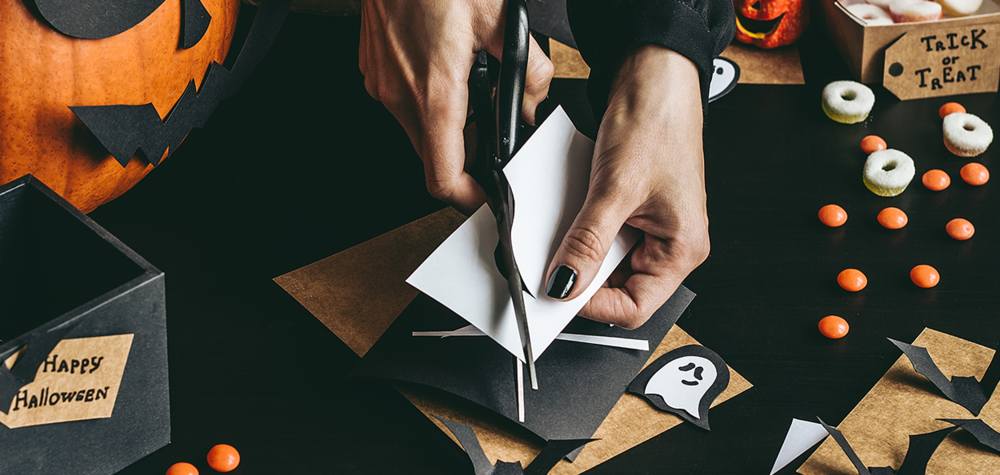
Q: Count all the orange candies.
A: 12